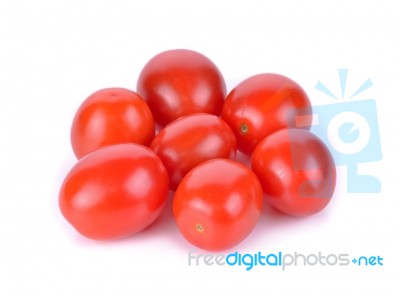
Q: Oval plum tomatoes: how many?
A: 7